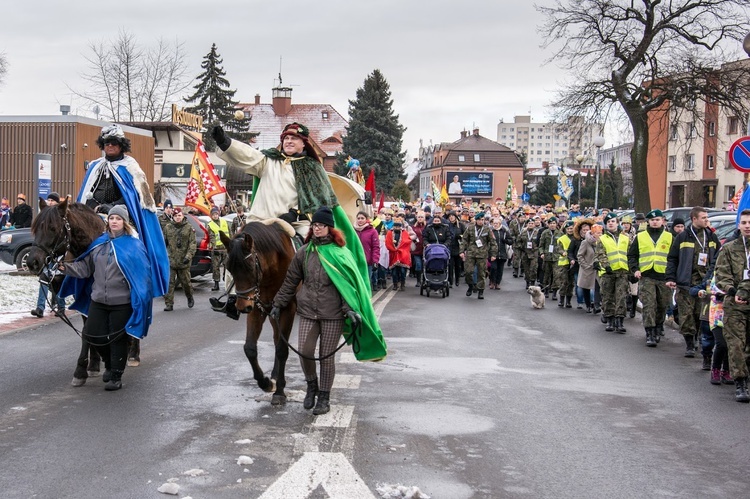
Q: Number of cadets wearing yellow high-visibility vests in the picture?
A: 4